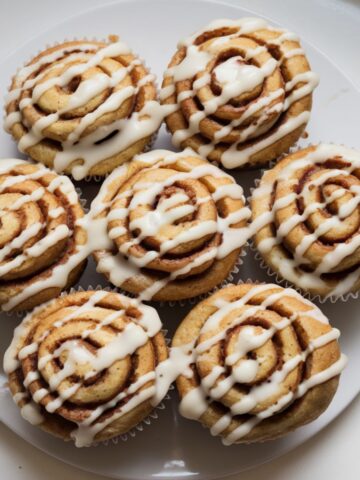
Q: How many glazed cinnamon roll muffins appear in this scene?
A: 7